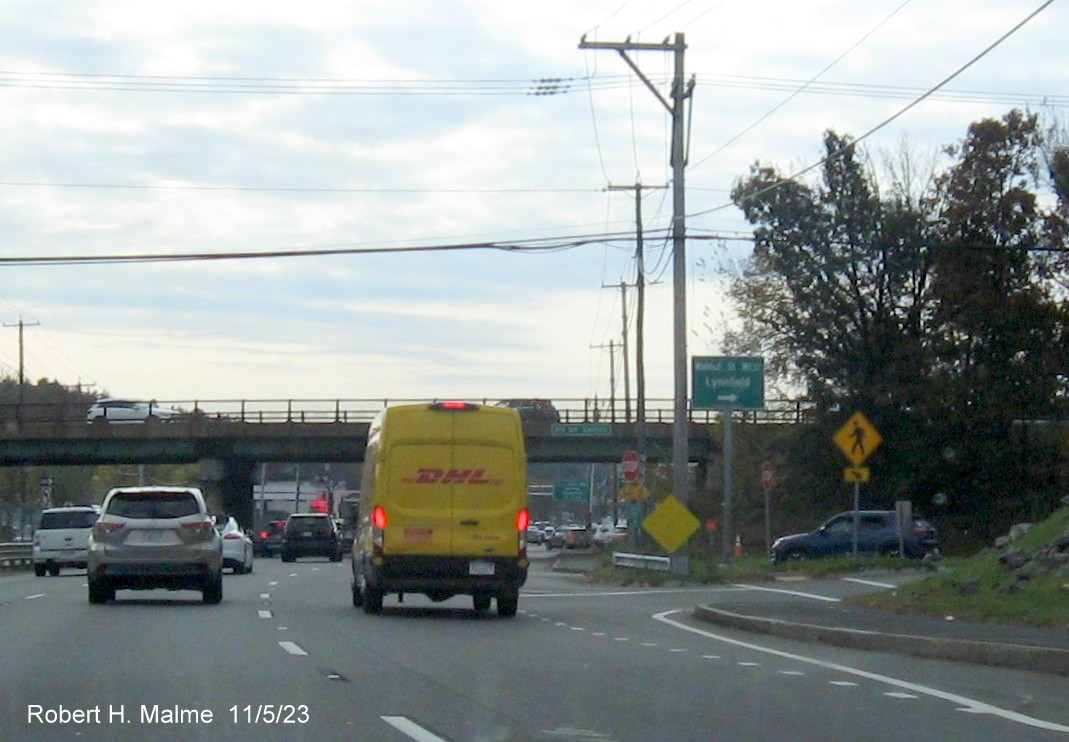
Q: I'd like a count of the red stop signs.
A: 2